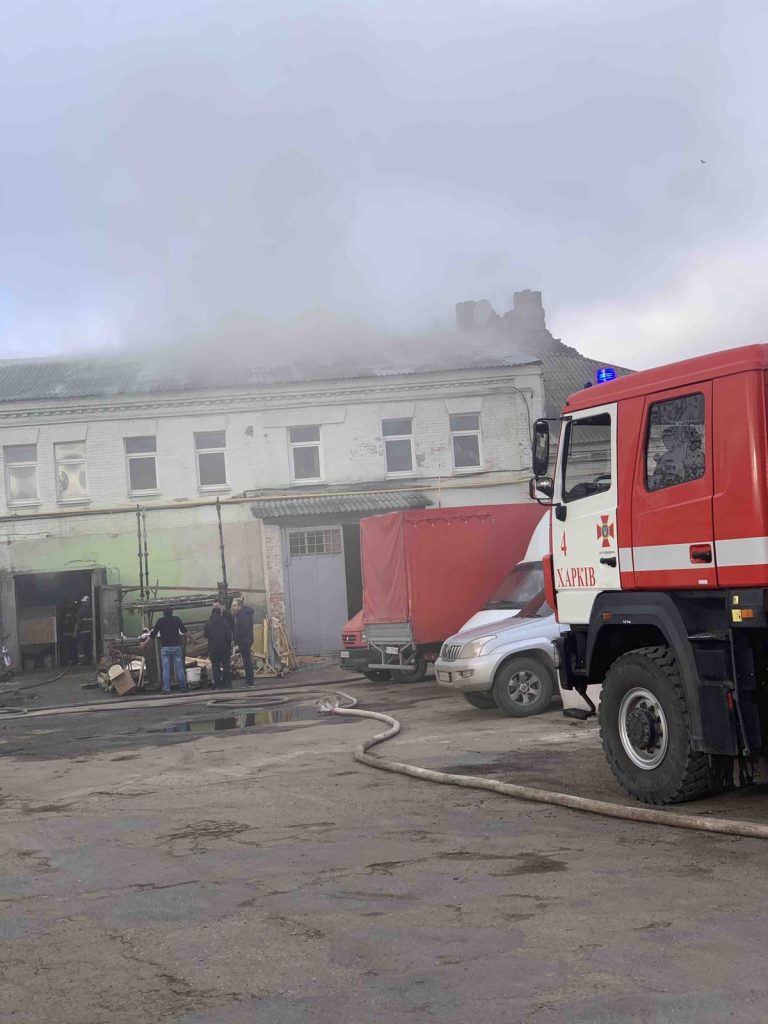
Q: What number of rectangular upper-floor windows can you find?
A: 7